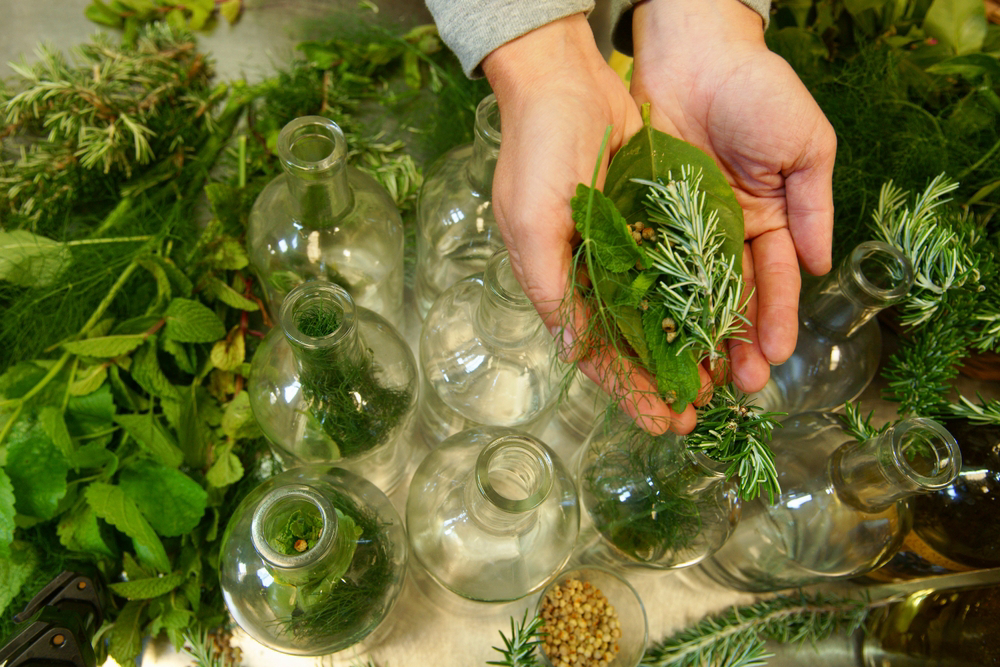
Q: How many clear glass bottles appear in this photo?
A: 9